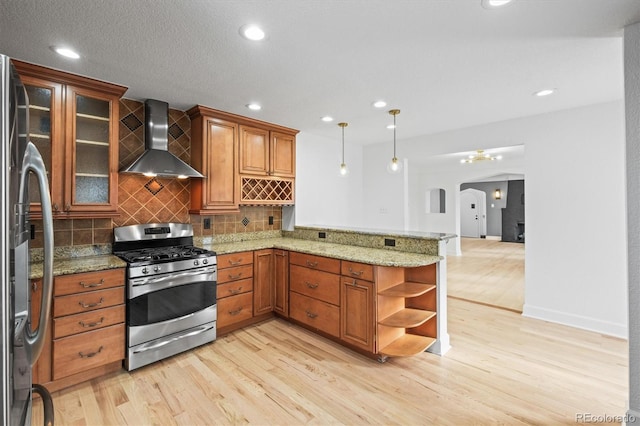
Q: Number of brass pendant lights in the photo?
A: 2